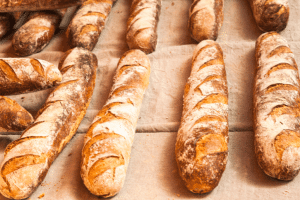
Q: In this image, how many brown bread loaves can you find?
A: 13